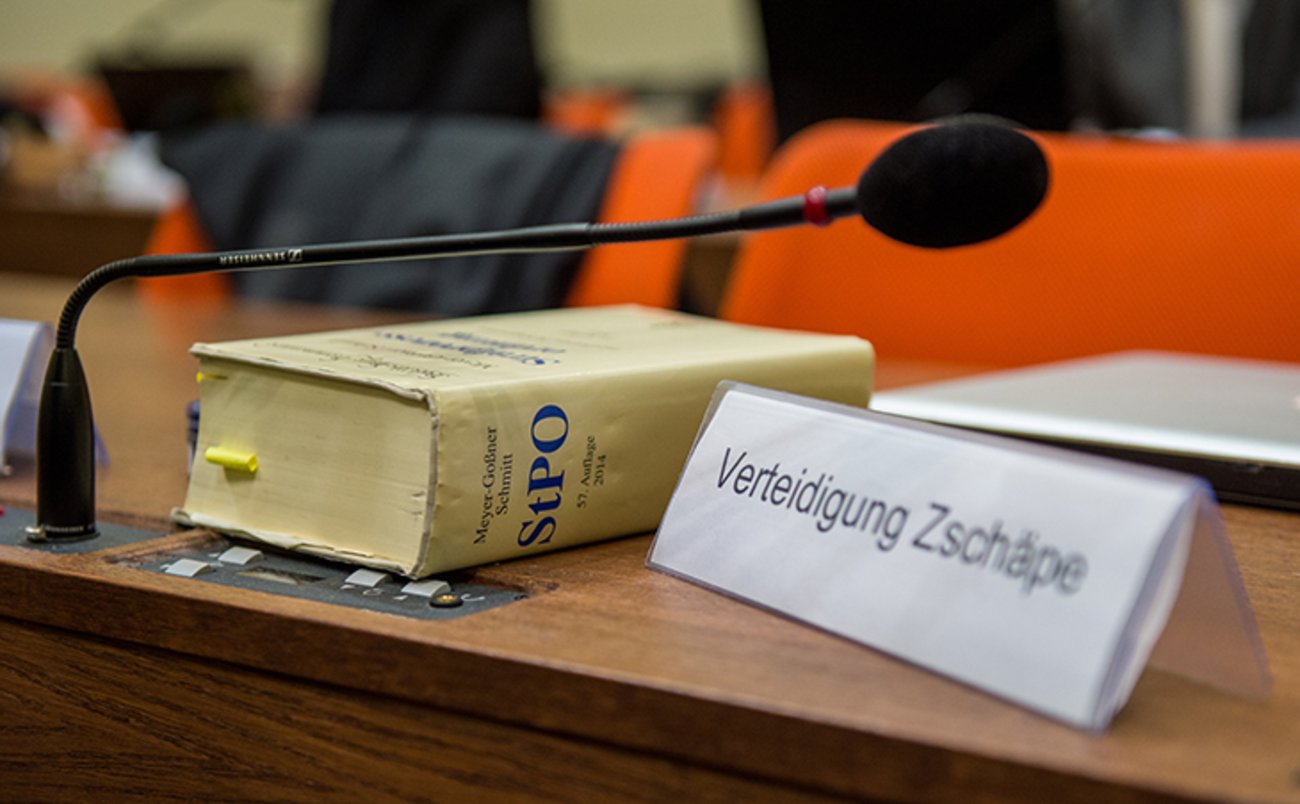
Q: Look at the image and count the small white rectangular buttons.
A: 4